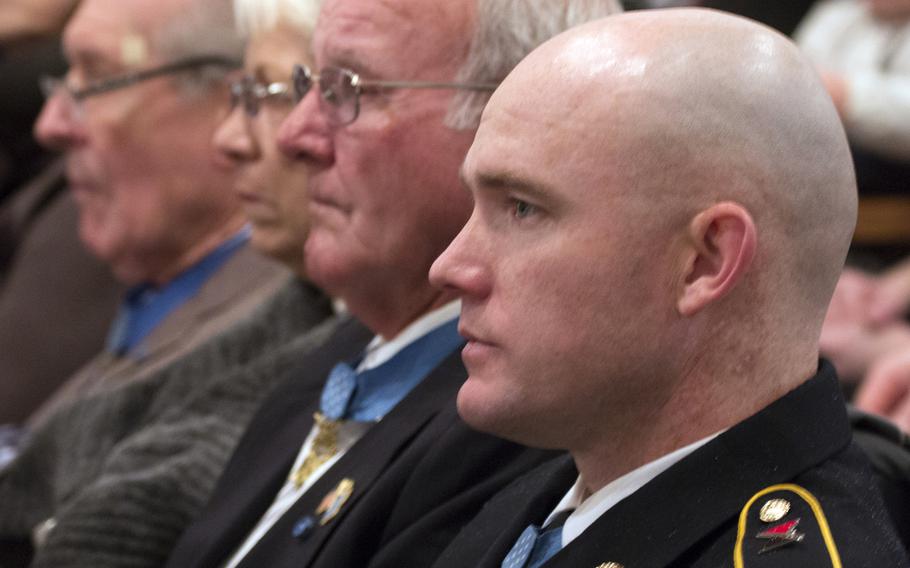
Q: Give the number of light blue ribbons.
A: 2